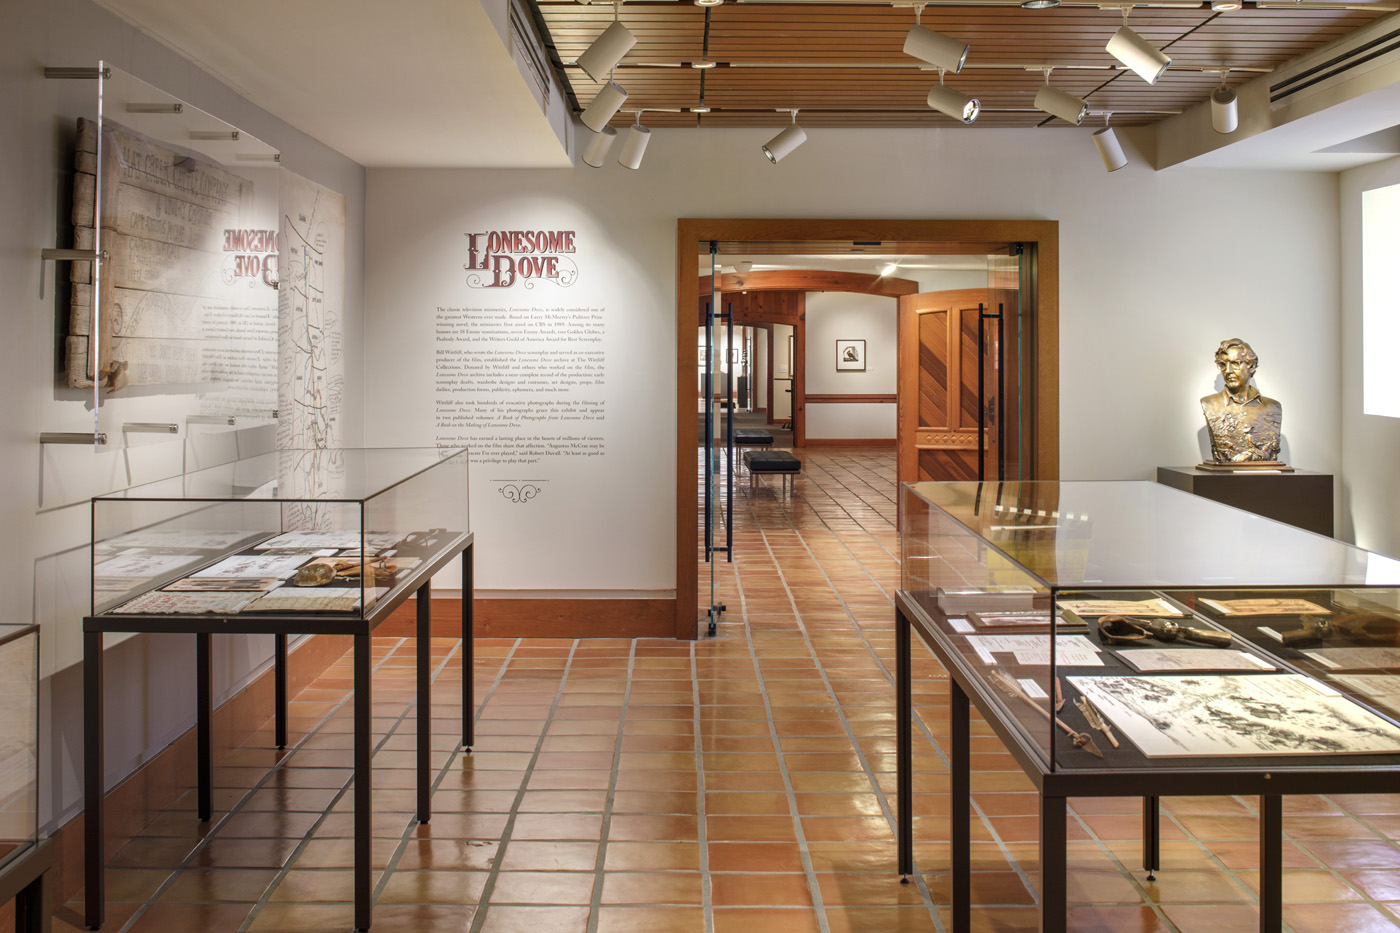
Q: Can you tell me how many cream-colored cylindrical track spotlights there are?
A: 11